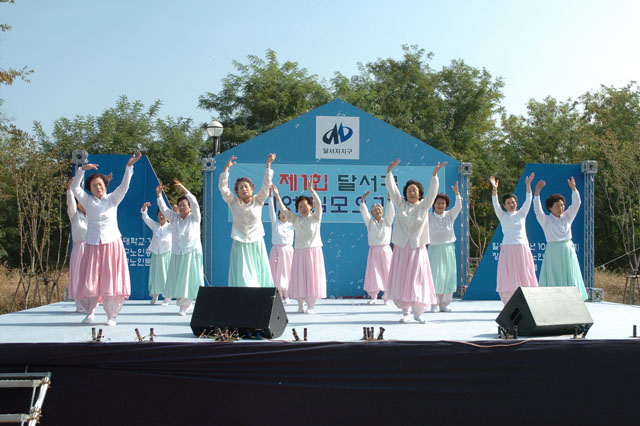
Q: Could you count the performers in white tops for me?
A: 12